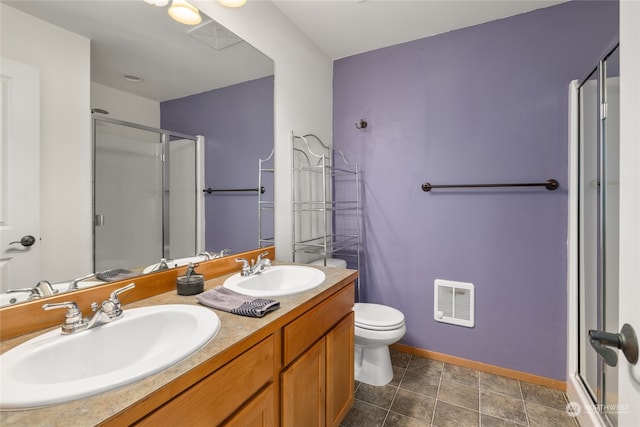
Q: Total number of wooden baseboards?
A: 1